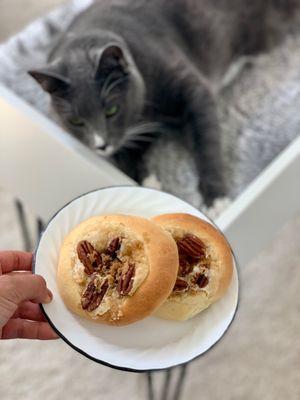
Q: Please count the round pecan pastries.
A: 2